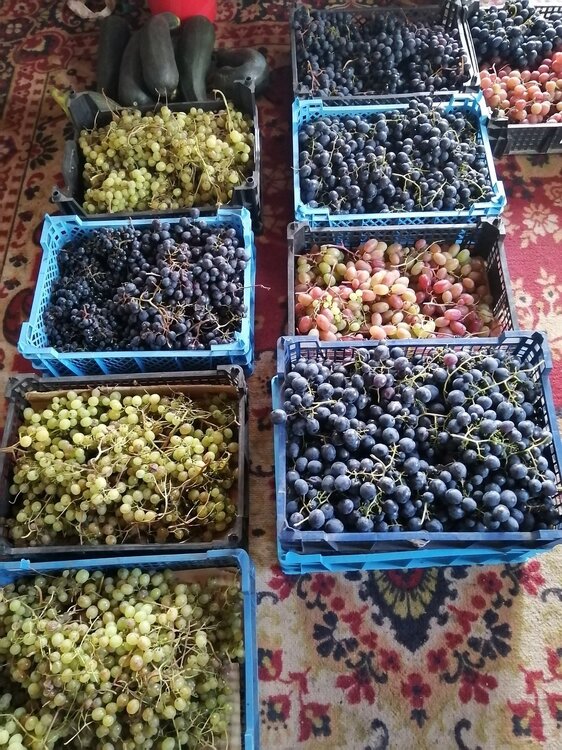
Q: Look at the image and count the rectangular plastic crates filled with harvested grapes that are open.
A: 9